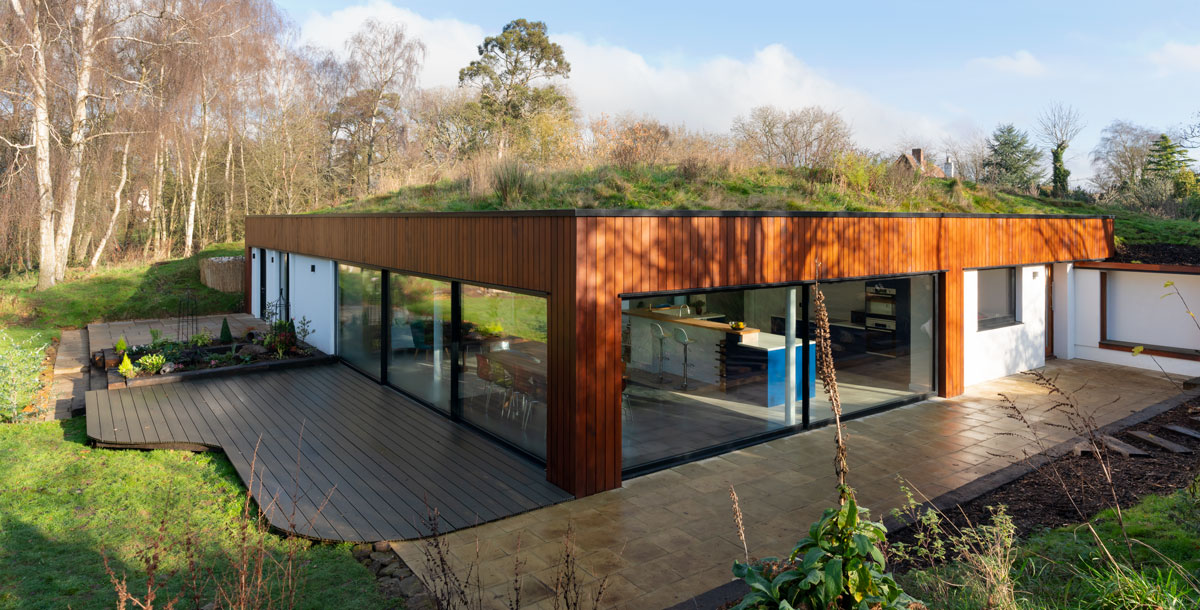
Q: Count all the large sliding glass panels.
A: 5